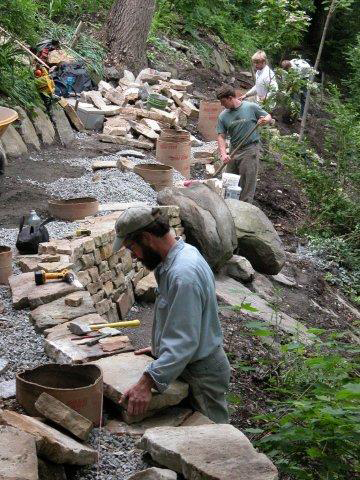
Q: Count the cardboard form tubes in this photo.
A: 6